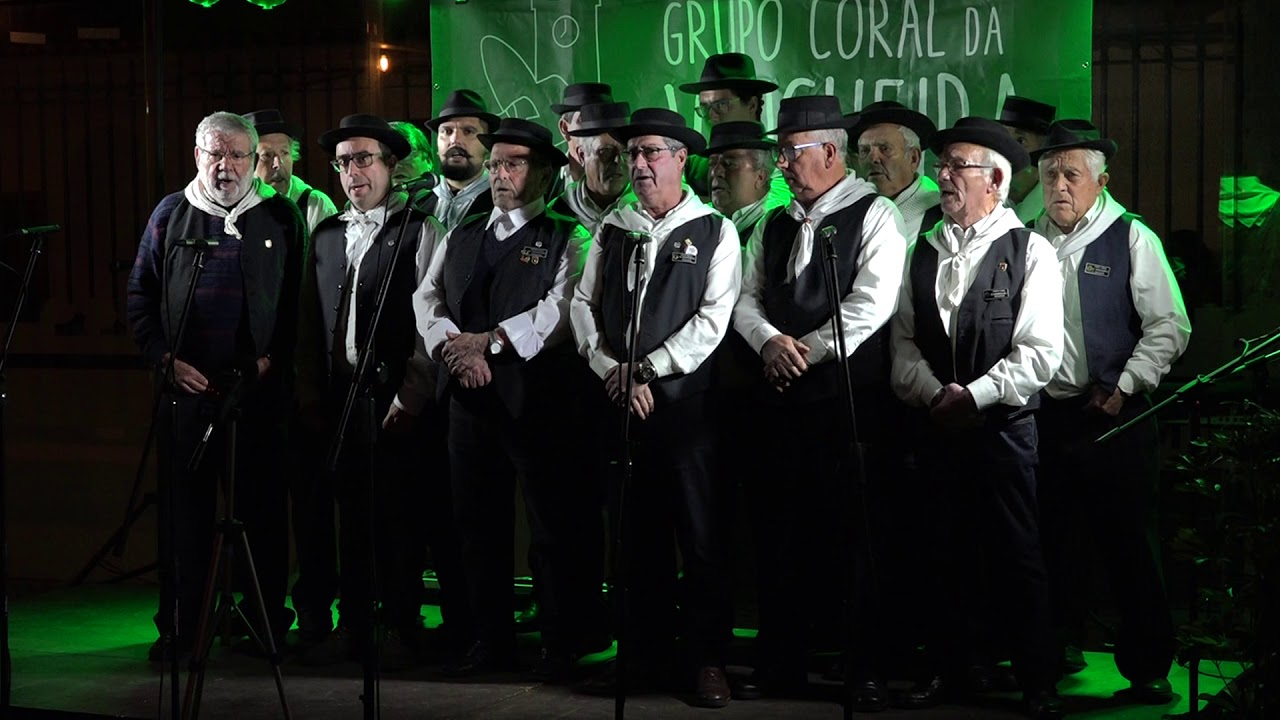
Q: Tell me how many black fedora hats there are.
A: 14